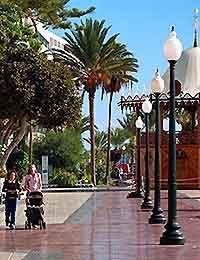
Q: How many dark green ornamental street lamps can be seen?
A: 4